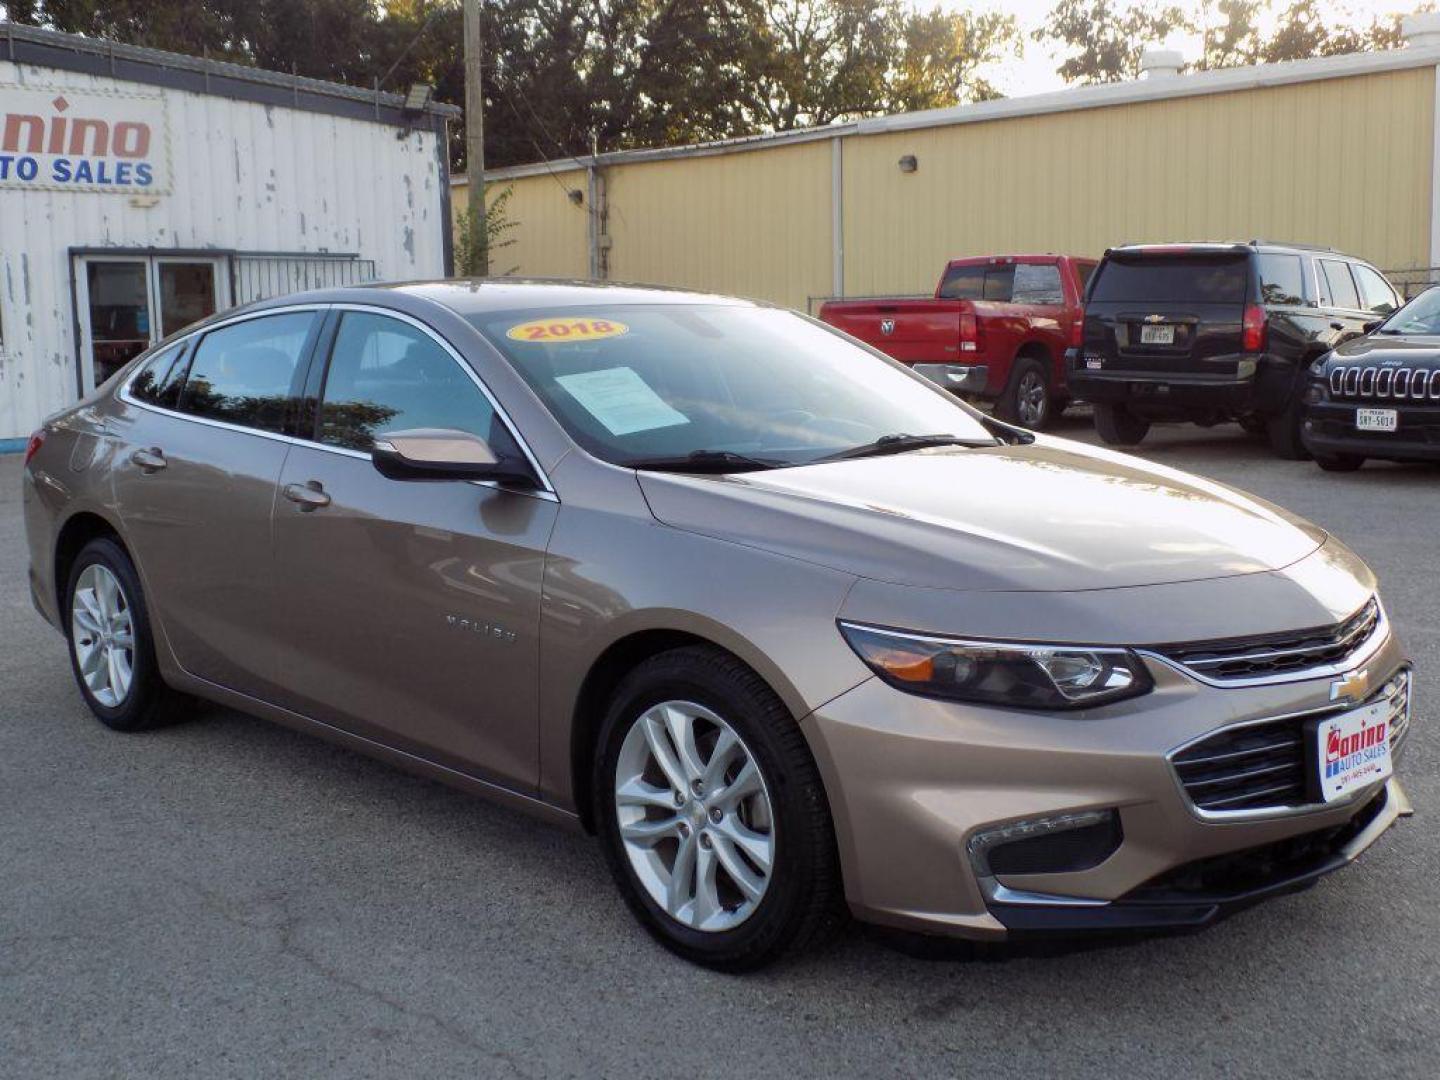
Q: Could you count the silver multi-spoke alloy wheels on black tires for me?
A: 2